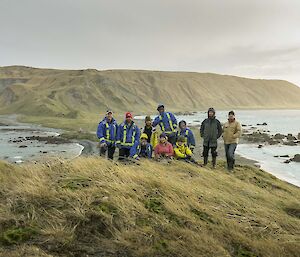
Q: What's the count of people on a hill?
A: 10